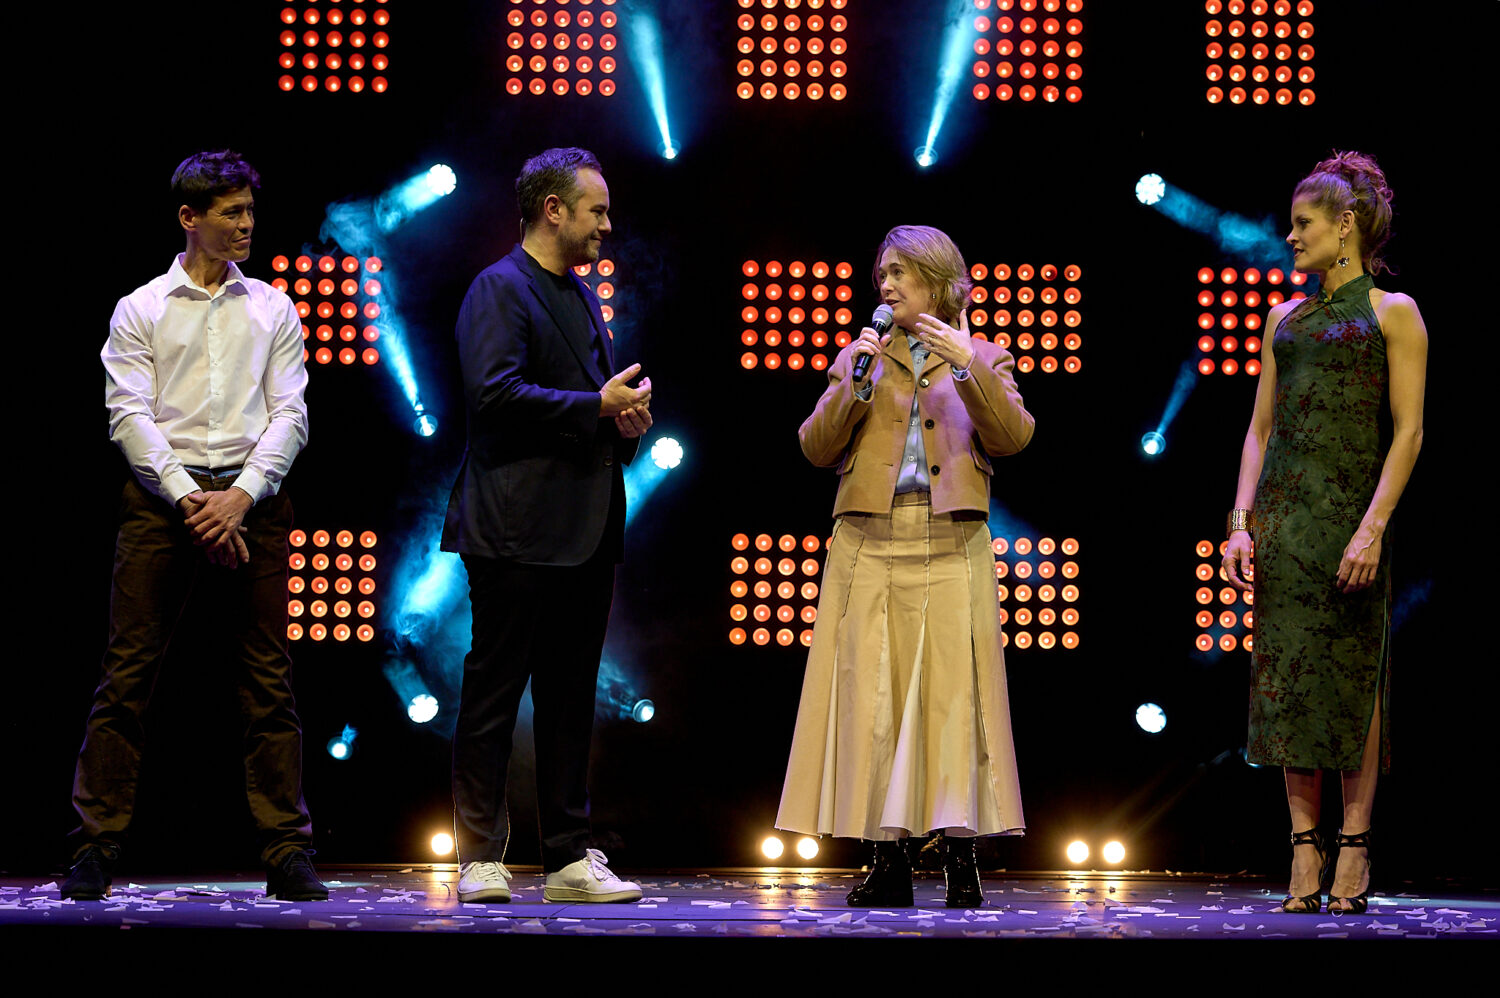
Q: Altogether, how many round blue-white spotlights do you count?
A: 11